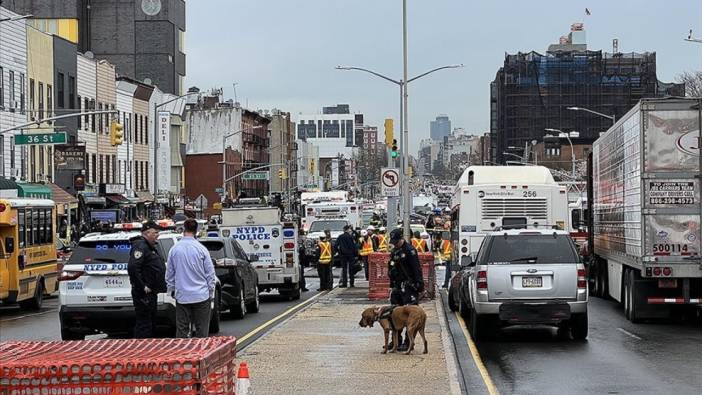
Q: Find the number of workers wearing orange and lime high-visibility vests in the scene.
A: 5